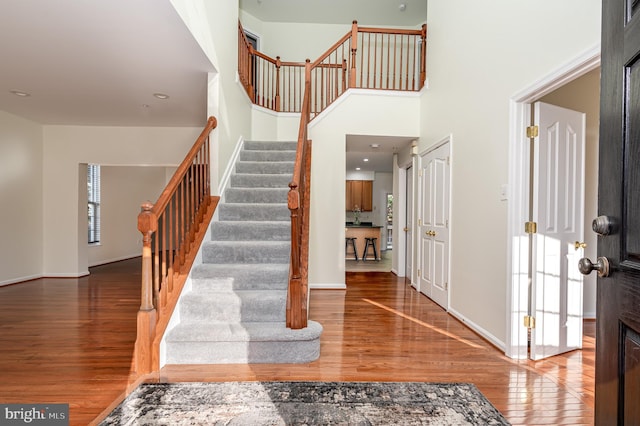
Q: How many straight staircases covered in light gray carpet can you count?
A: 1